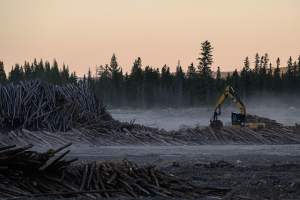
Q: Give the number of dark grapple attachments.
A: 1